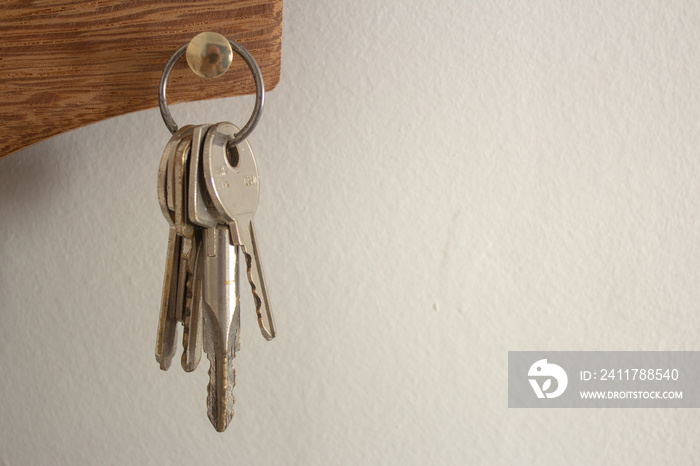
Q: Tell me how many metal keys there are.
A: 5